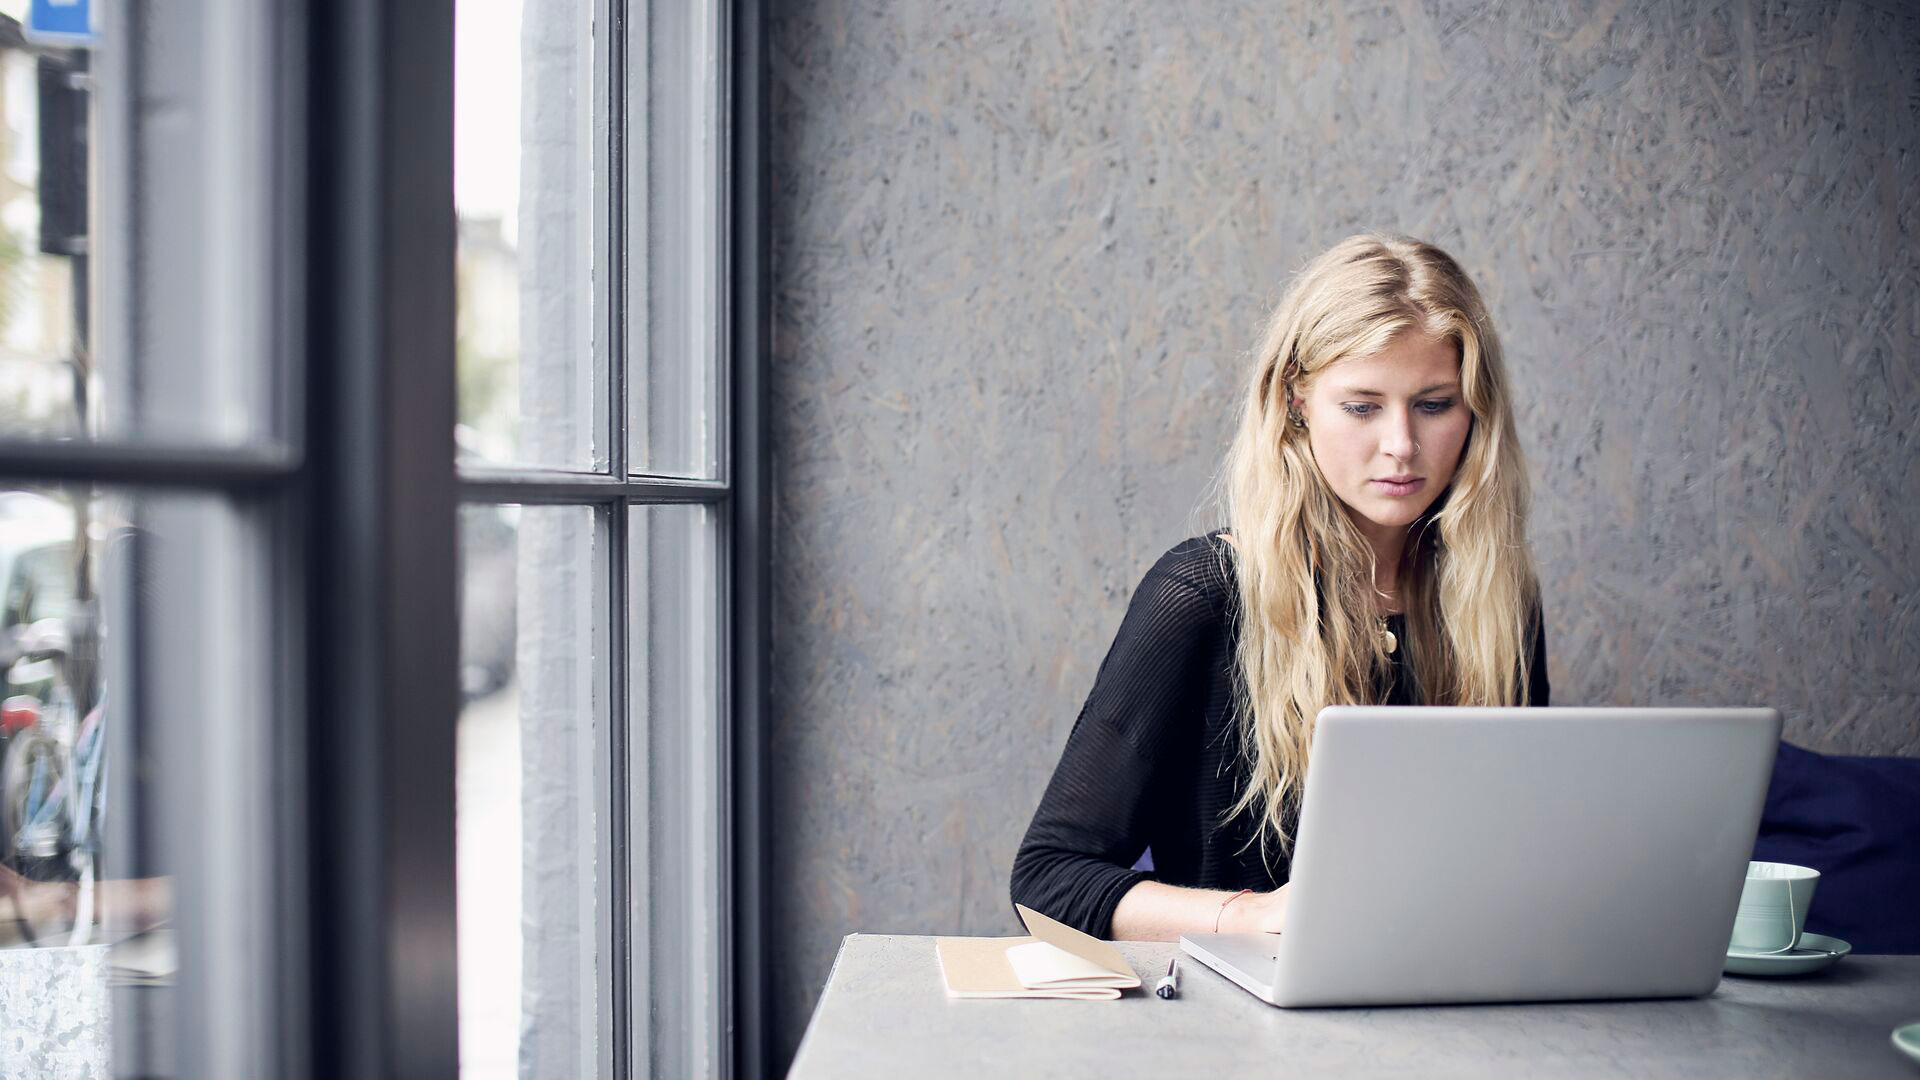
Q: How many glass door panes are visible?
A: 6